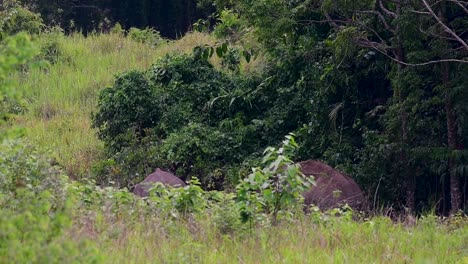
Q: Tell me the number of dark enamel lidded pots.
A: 0